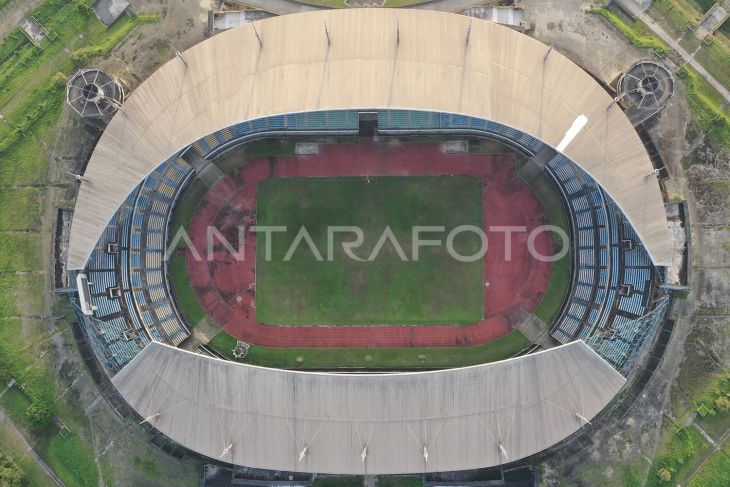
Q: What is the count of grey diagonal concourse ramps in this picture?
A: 4